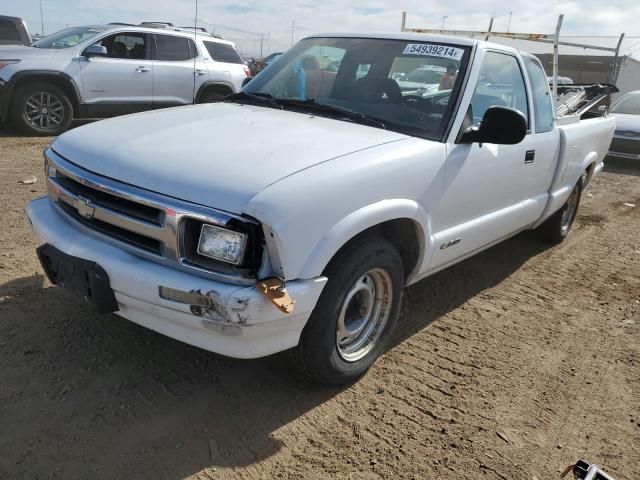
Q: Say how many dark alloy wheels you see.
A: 1